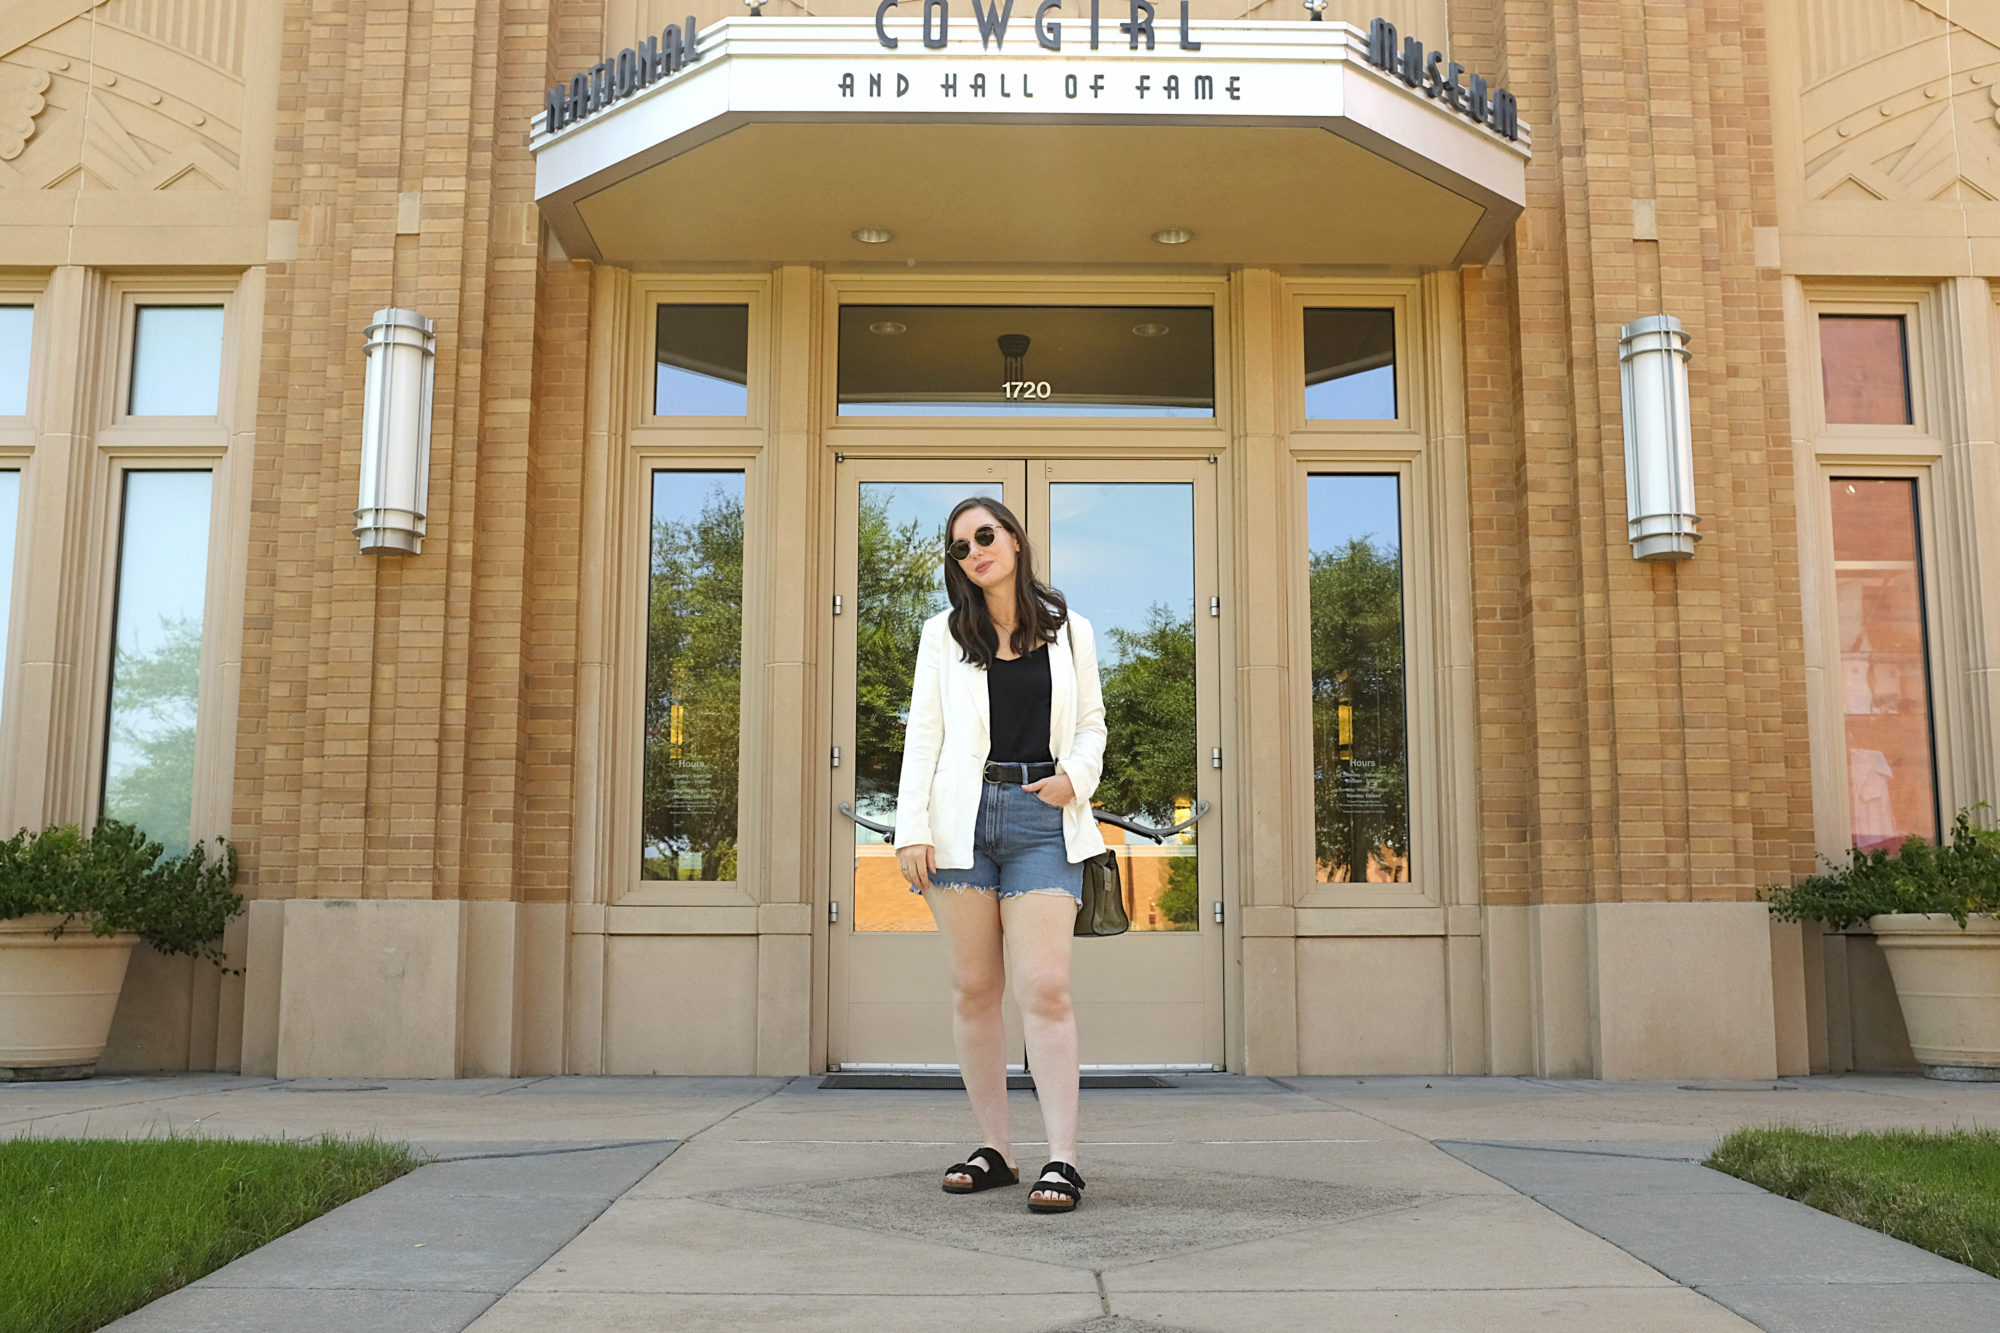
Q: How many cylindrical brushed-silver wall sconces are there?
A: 2